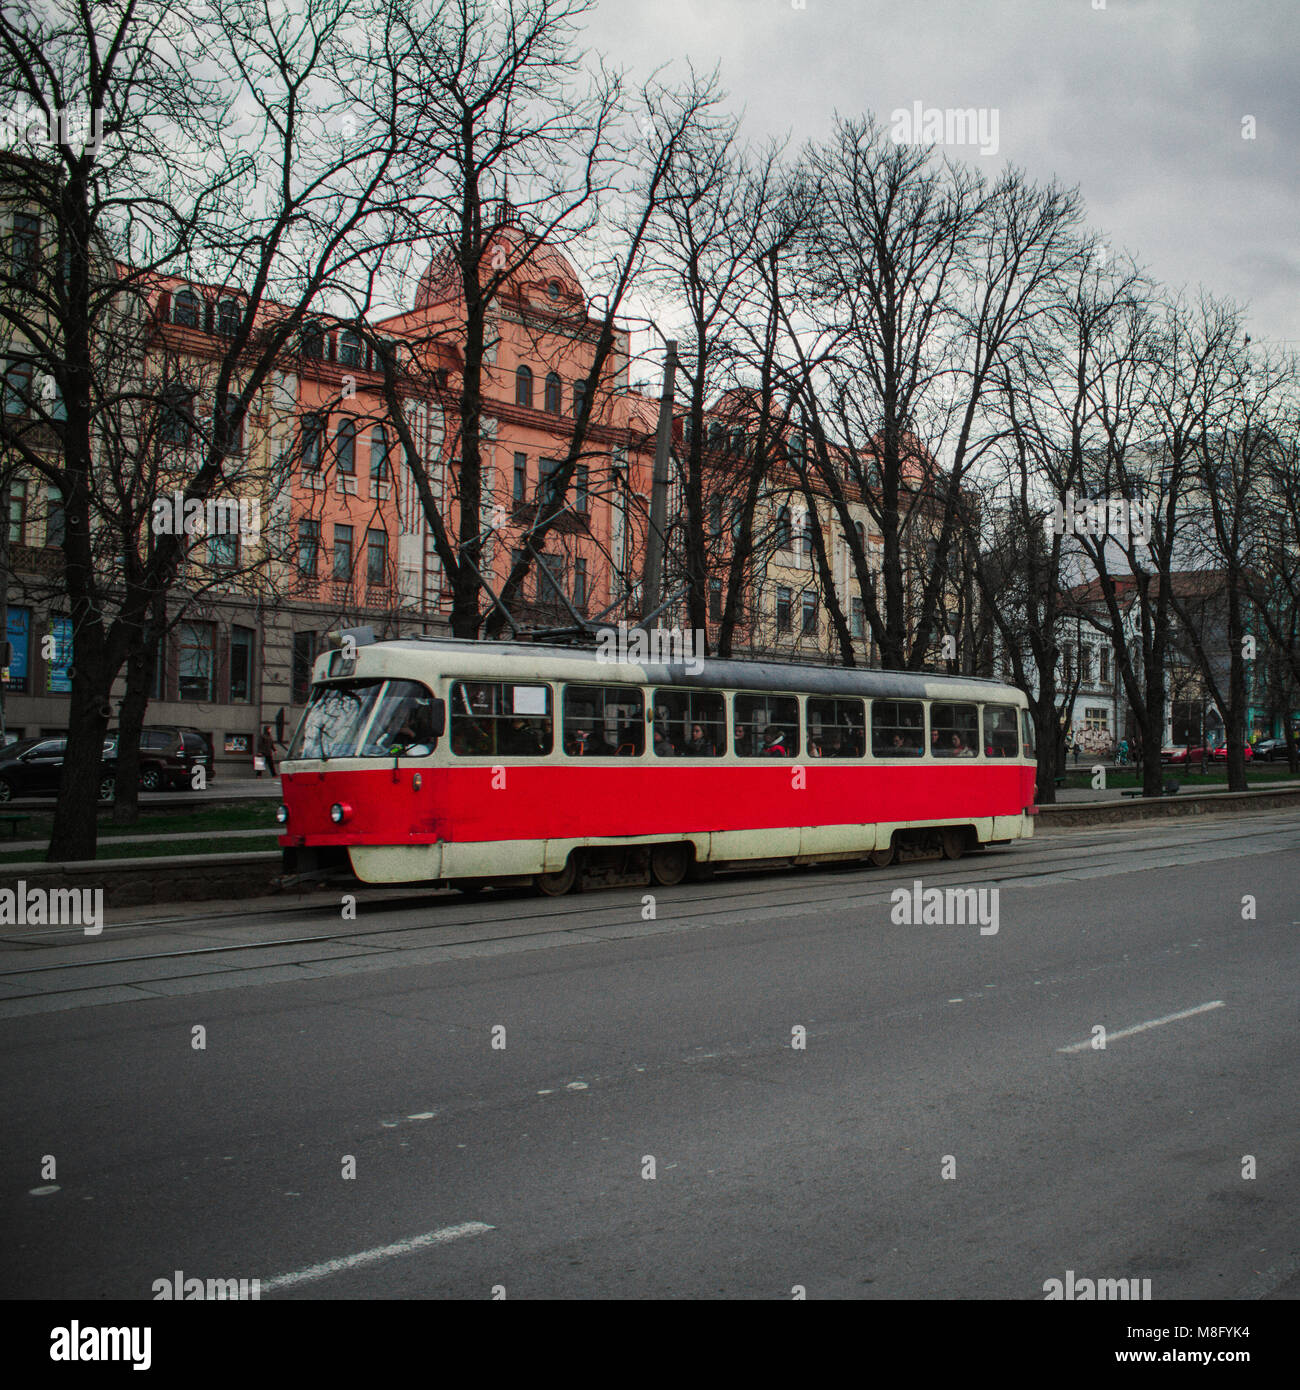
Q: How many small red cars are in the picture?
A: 2